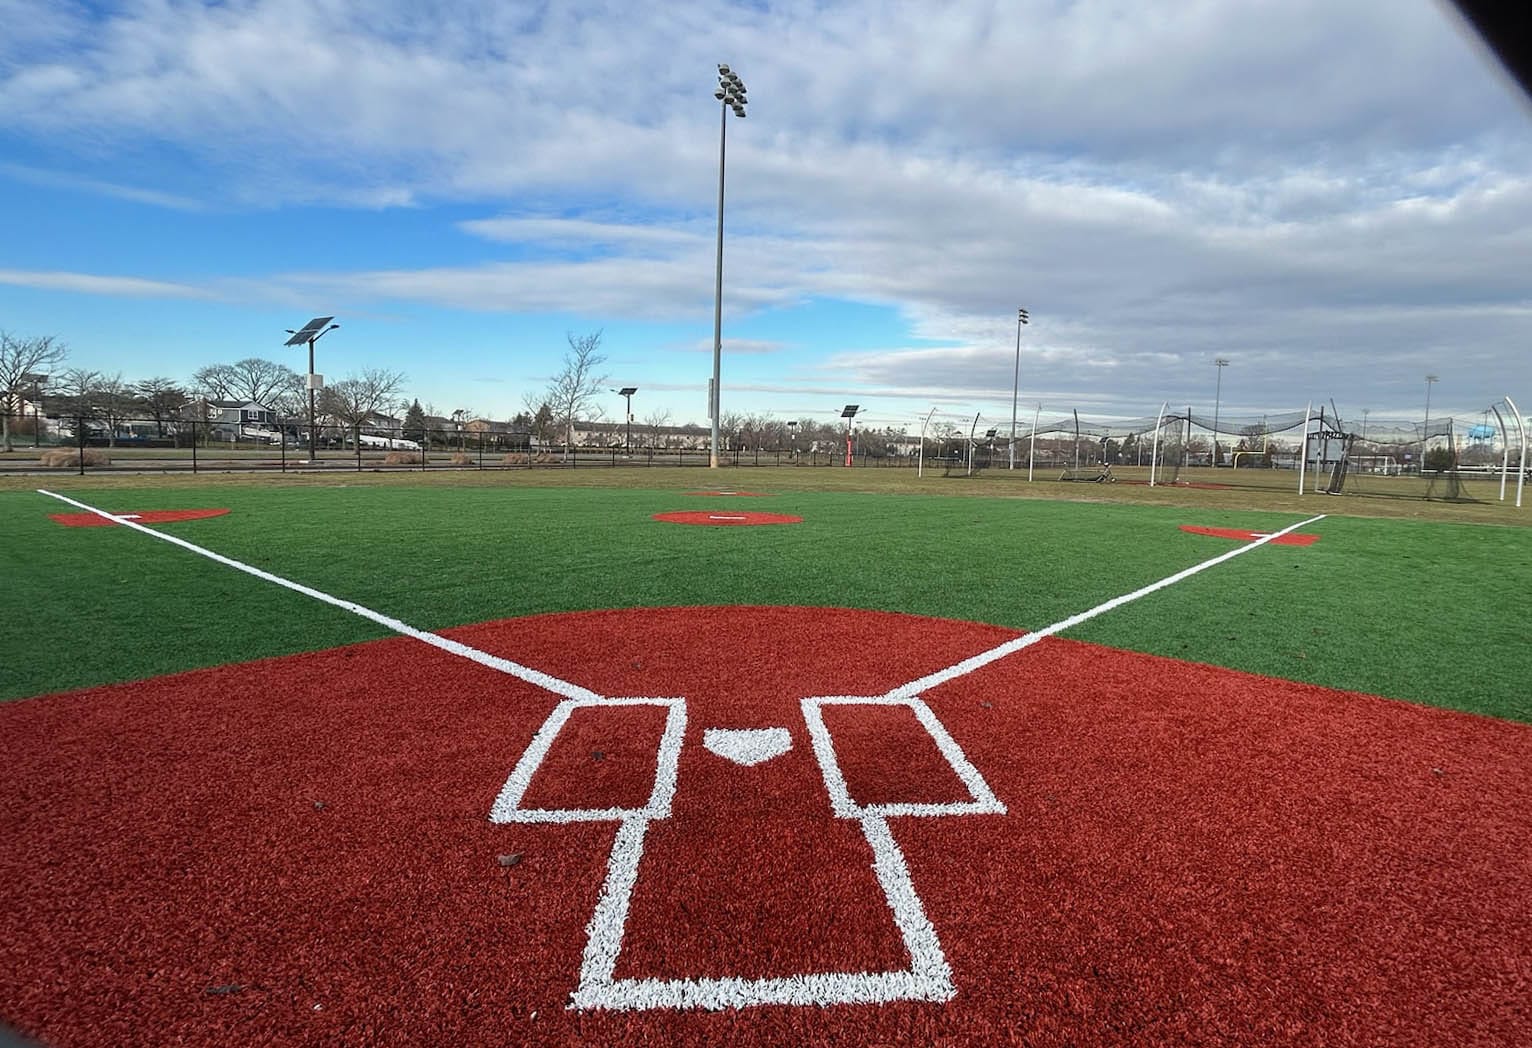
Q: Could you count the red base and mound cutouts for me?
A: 4